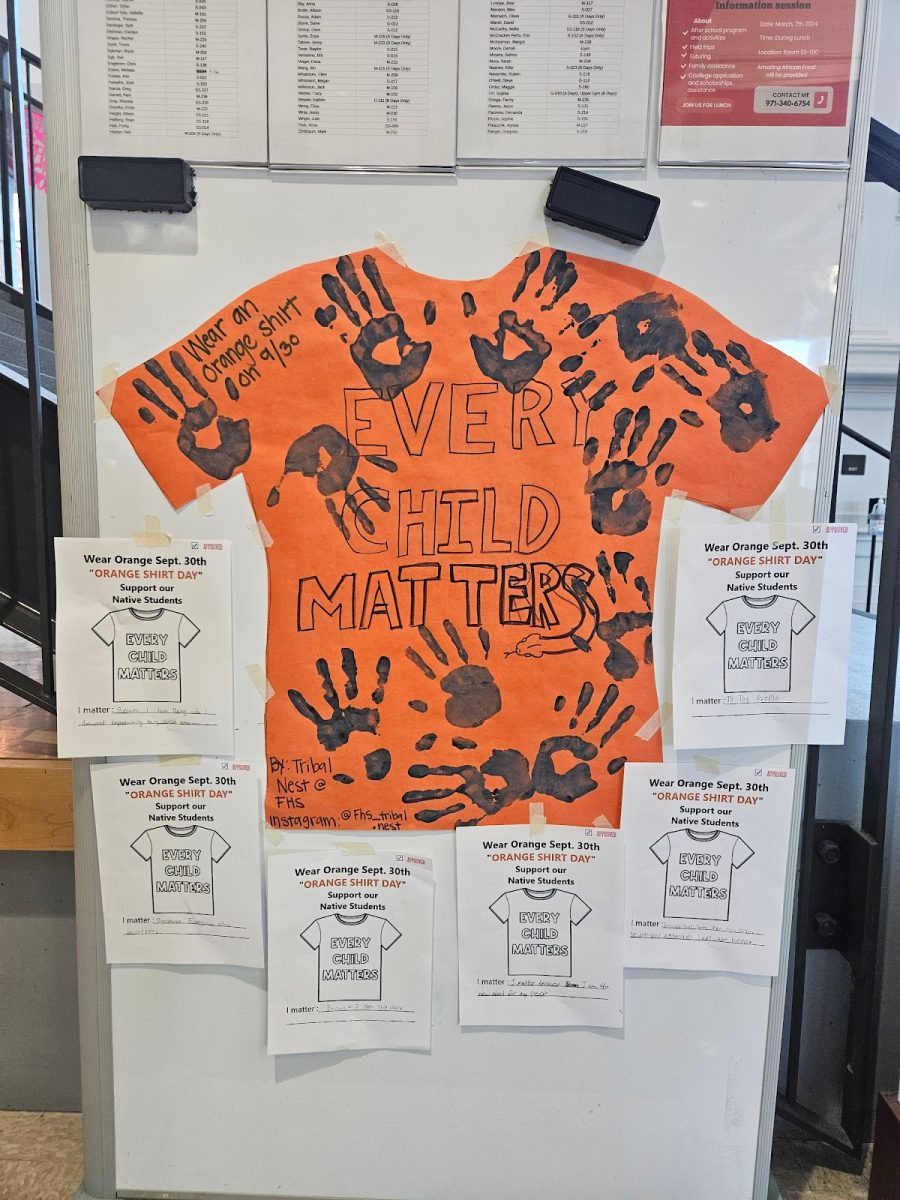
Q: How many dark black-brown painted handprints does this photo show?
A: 12